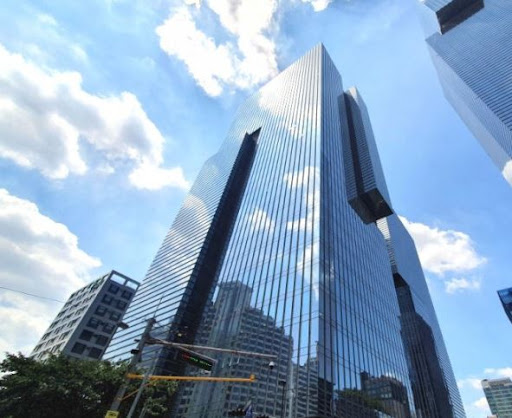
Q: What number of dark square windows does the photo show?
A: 12